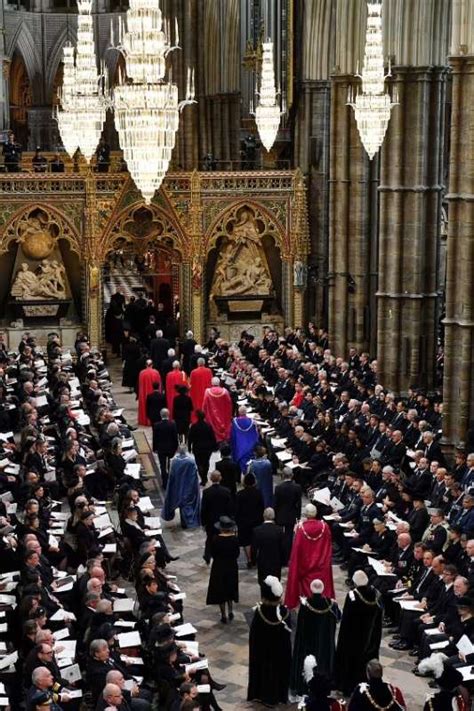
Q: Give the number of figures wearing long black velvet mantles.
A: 3